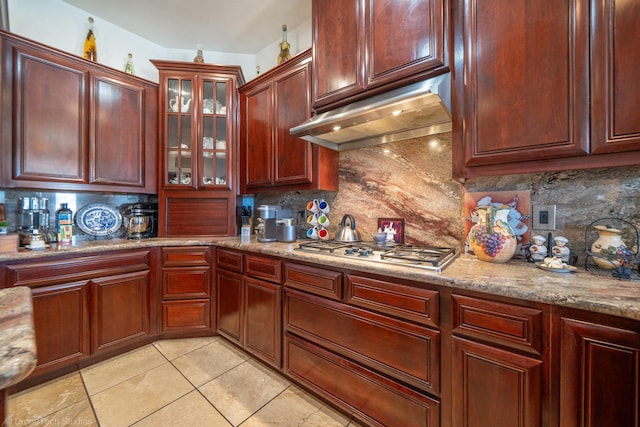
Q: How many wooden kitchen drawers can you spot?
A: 11